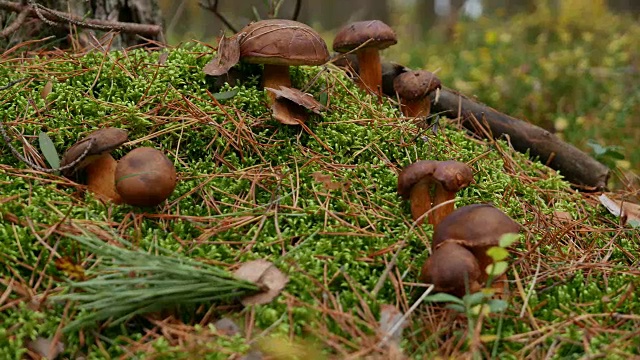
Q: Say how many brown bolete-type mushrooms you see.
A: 9